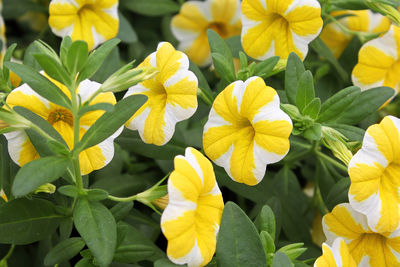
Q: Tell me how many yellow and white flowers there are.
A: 12